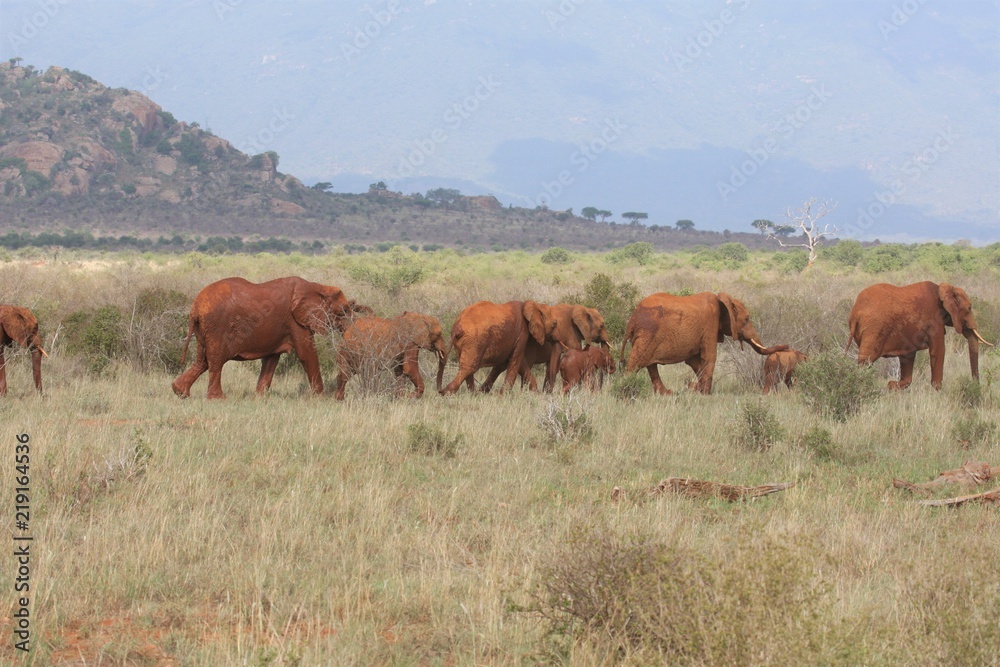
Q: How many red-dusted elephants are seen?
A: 9